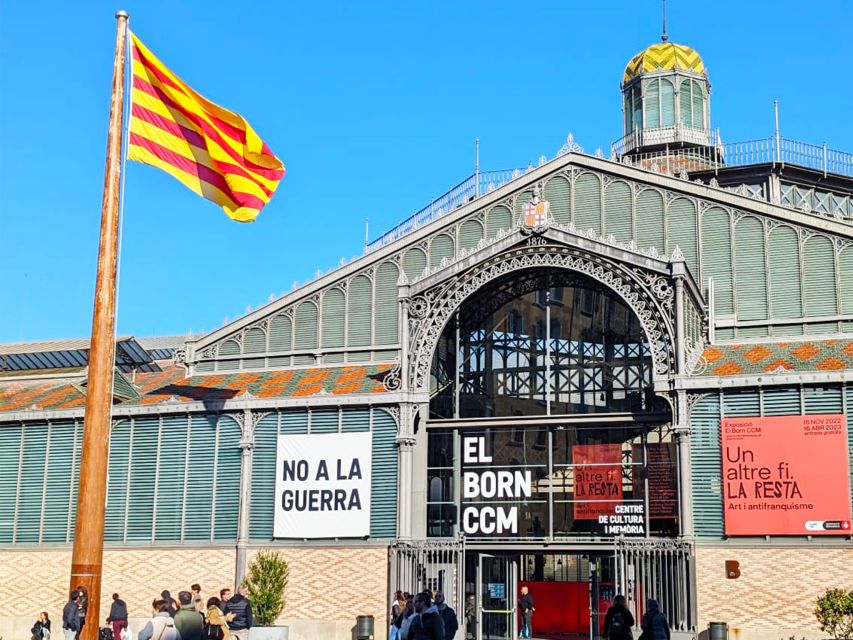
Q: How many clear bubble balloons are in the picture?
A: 0